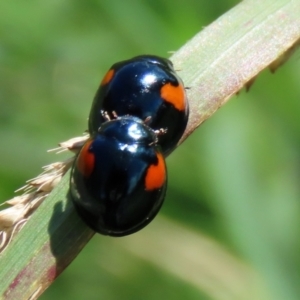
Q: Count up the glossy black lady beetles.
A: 2